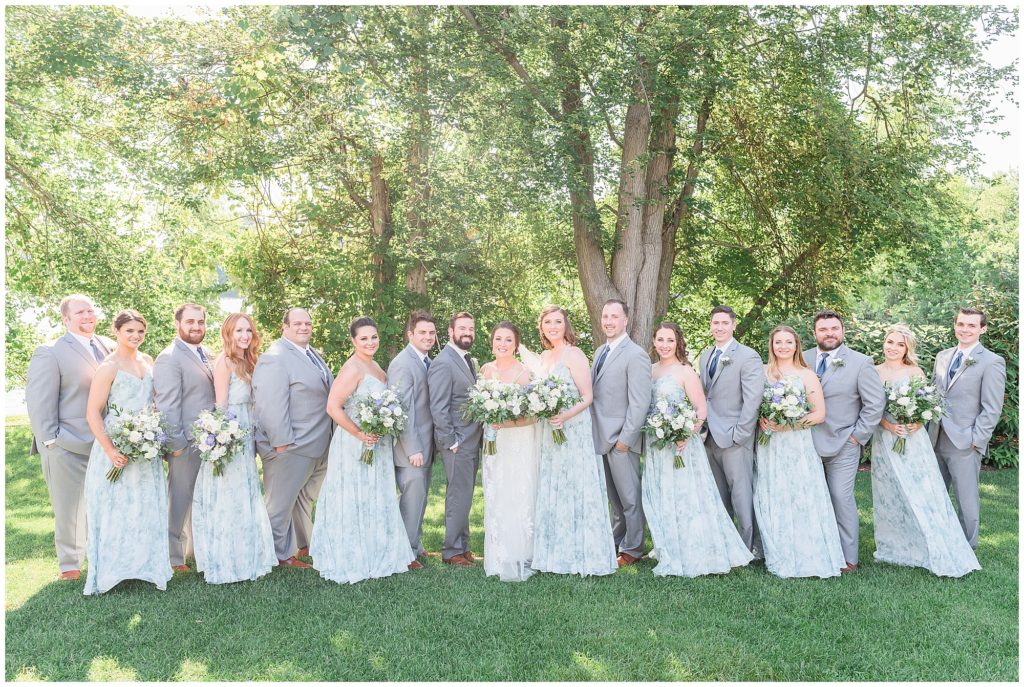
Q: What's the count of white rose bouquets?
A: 8